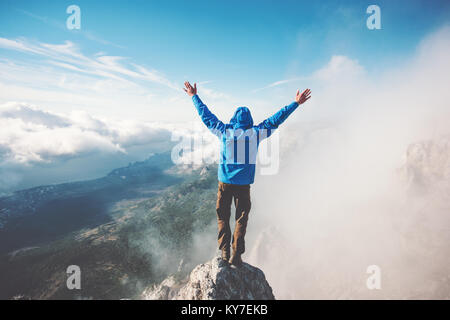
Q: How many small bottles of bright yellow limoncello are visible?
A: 0